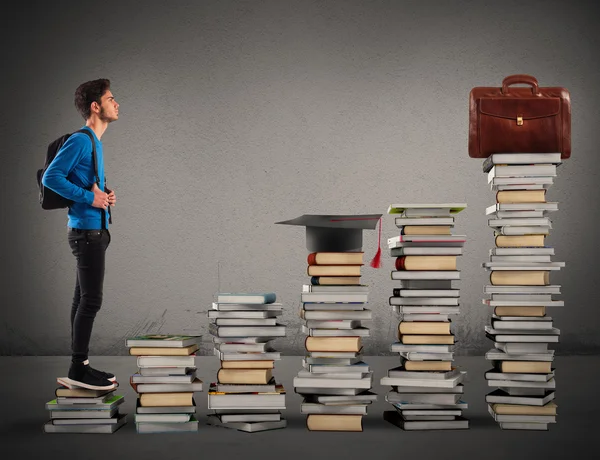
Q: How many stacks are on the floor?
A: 6